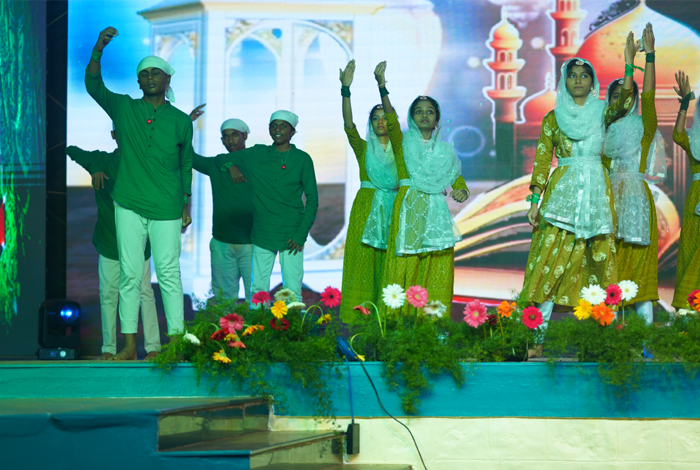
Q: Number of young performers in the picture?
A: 9